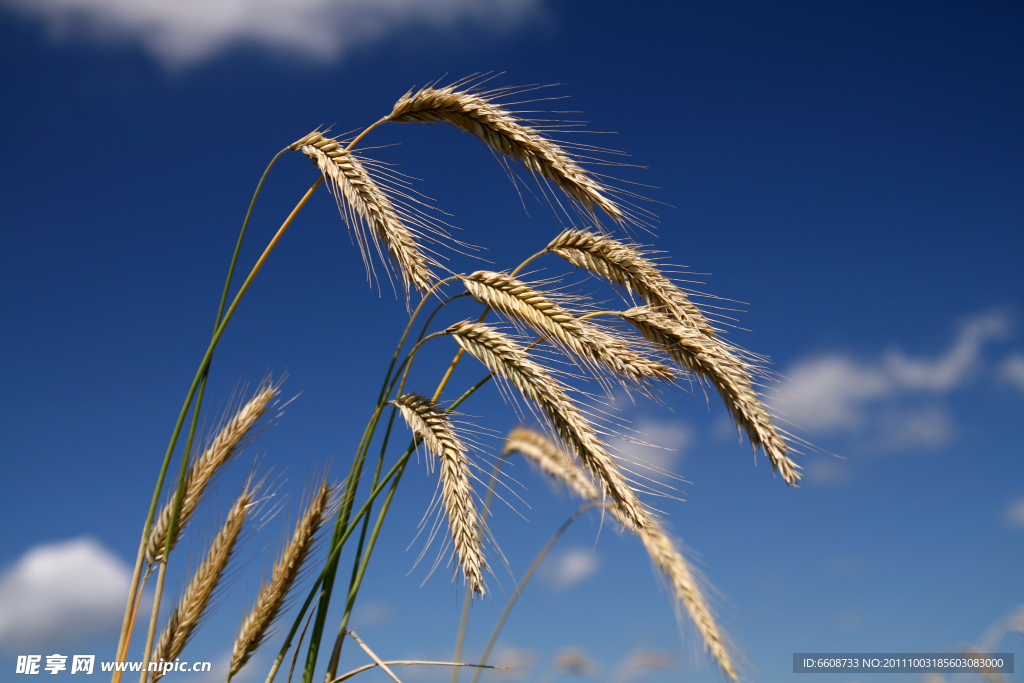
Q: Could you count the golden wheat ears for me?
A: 12